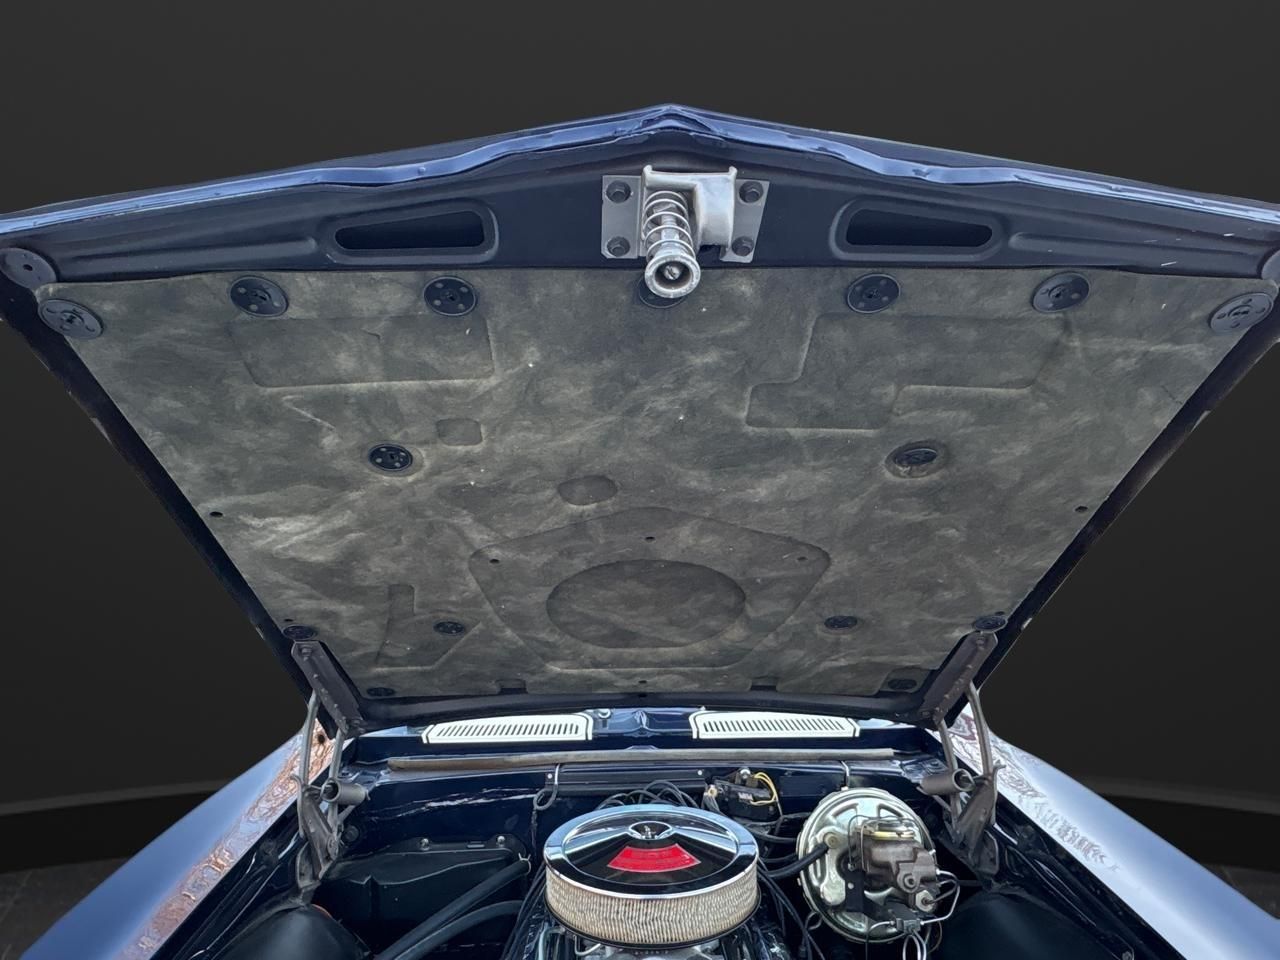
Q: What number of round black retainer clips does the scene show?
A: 15